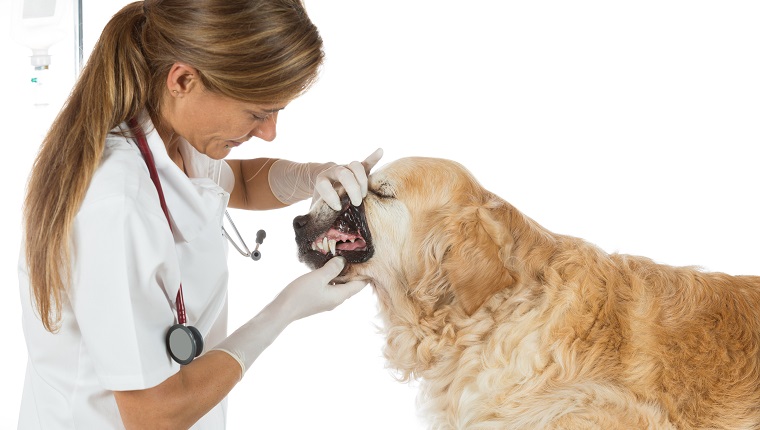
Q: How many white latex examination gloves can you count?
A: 2